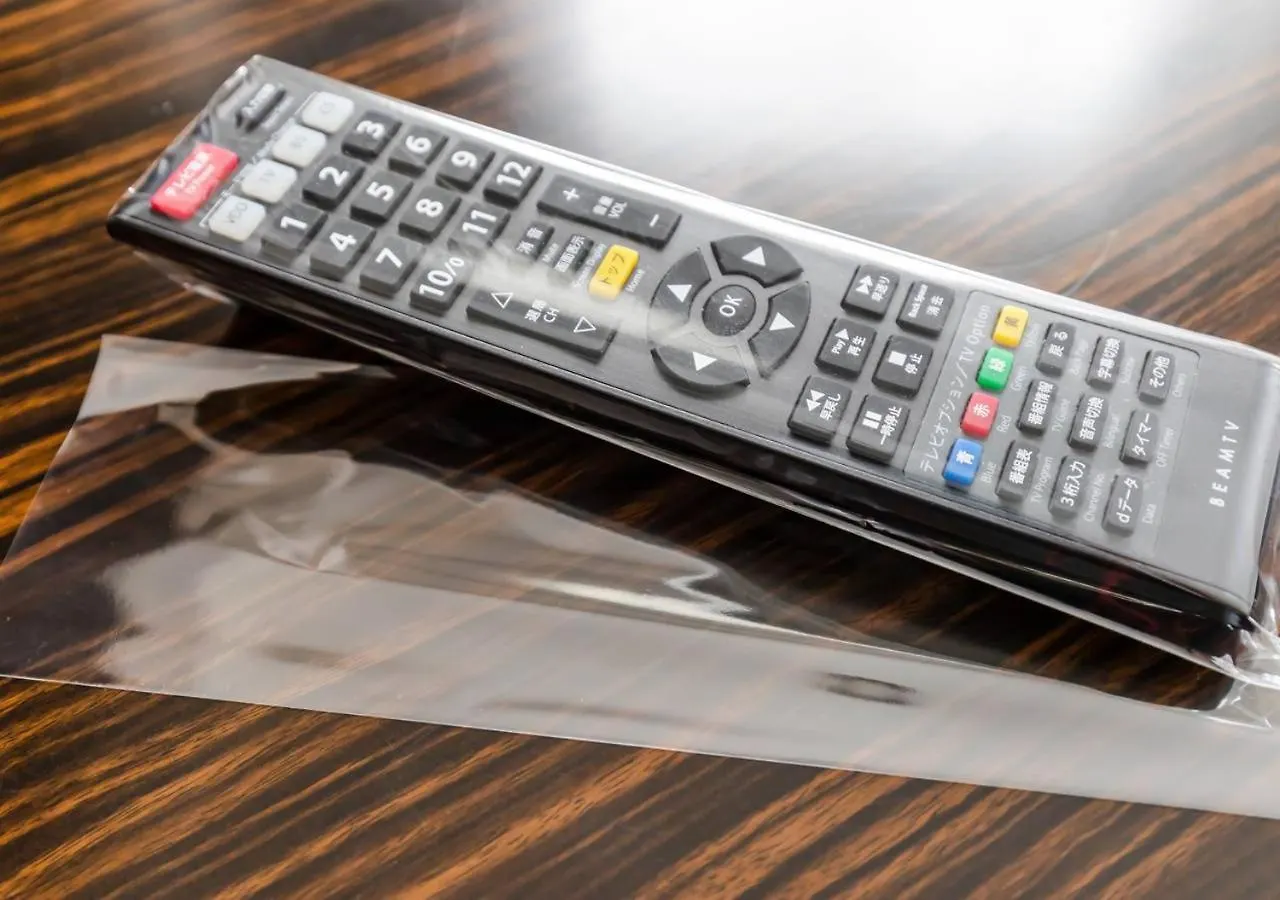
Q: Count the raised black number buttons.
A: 12